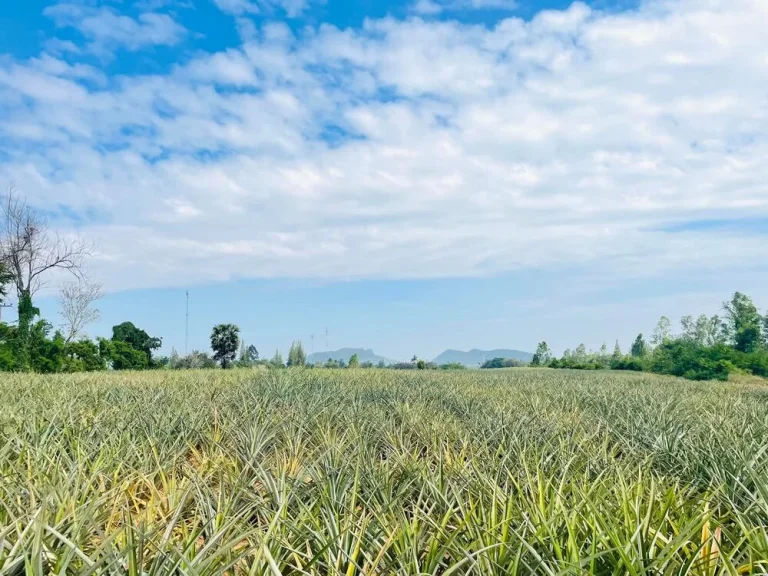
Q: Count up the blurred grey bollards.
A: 0